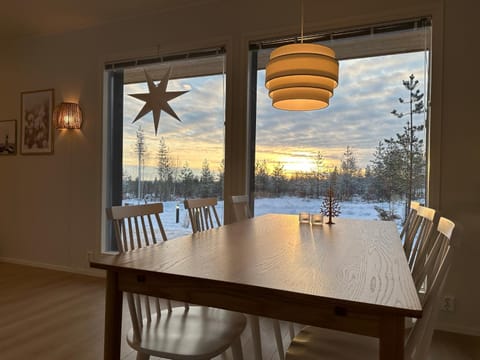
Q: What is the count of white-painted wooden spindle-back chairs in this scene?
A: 6